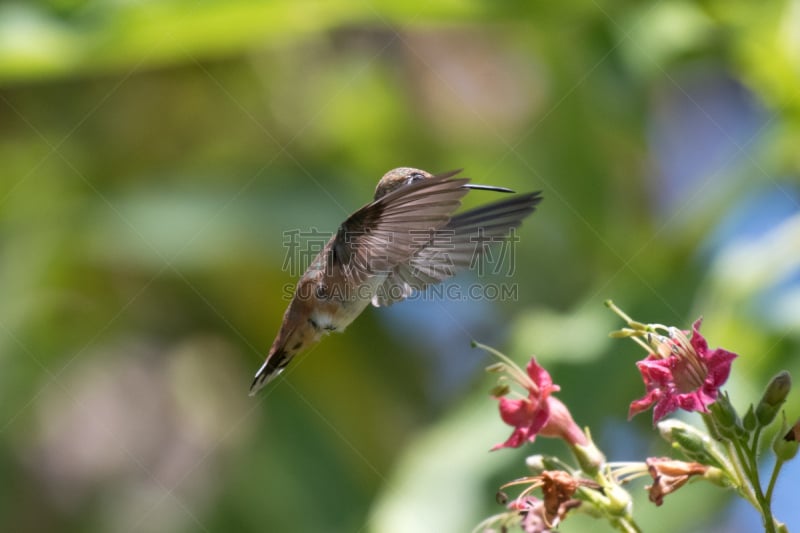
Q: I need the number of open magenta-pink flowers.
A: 2